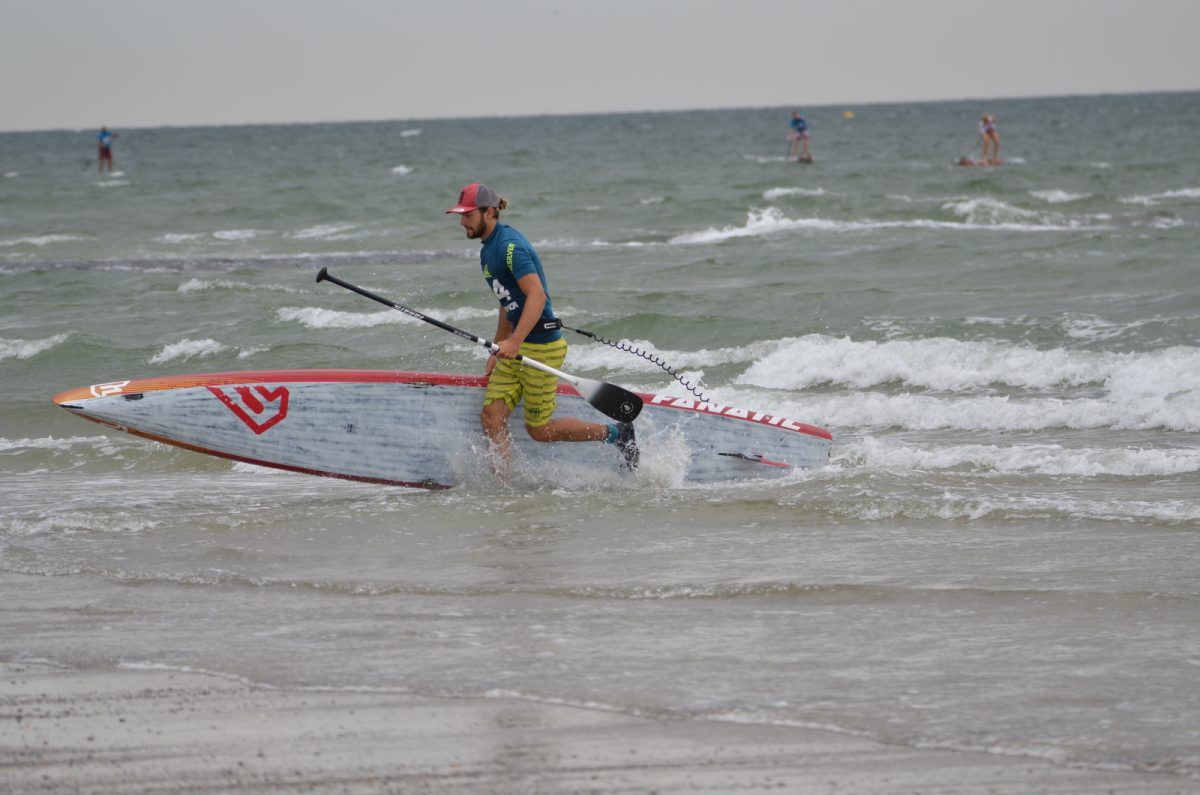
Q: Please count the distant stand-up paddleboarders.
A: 3